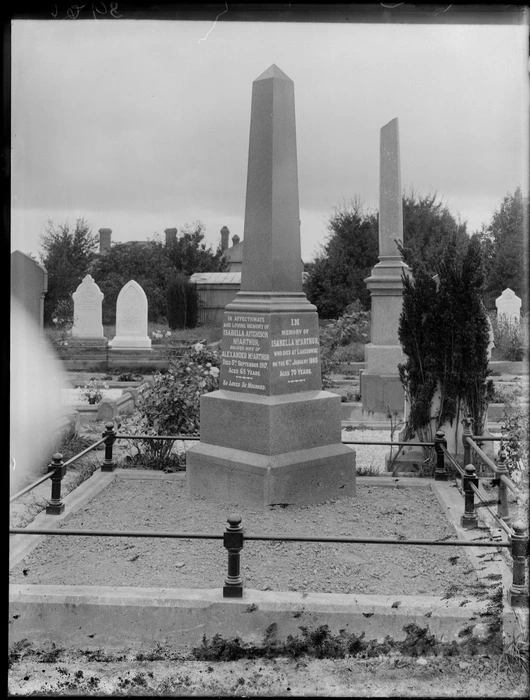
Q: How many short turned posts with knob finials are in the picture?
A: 6